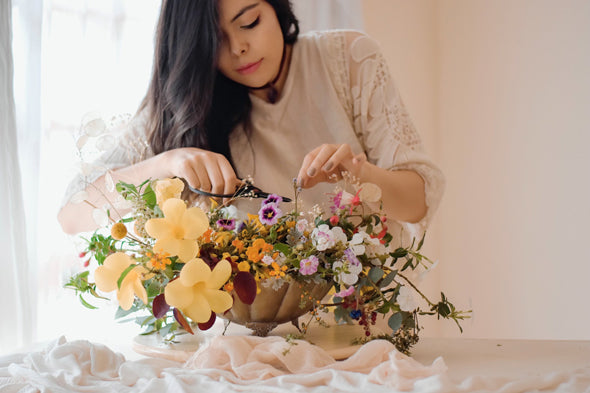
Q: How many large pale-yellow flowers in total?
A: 3